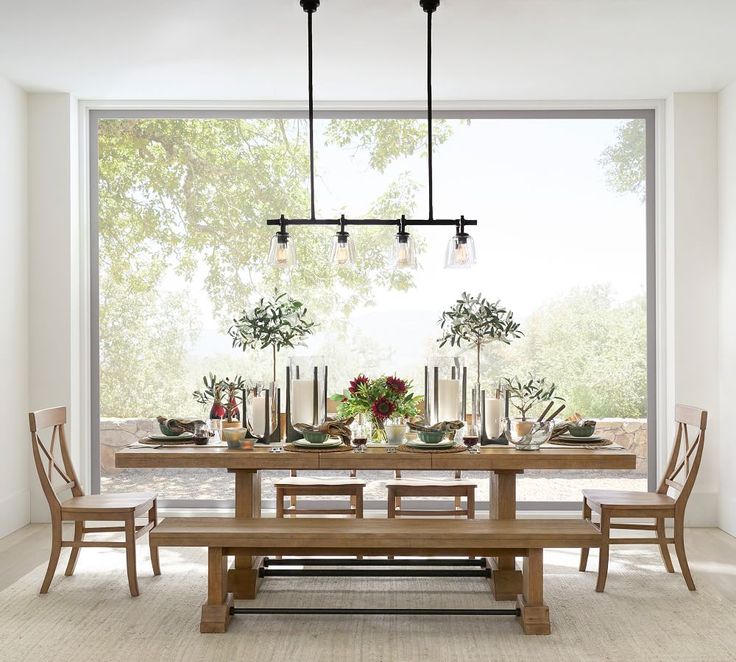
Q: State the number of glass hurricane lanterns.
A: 4